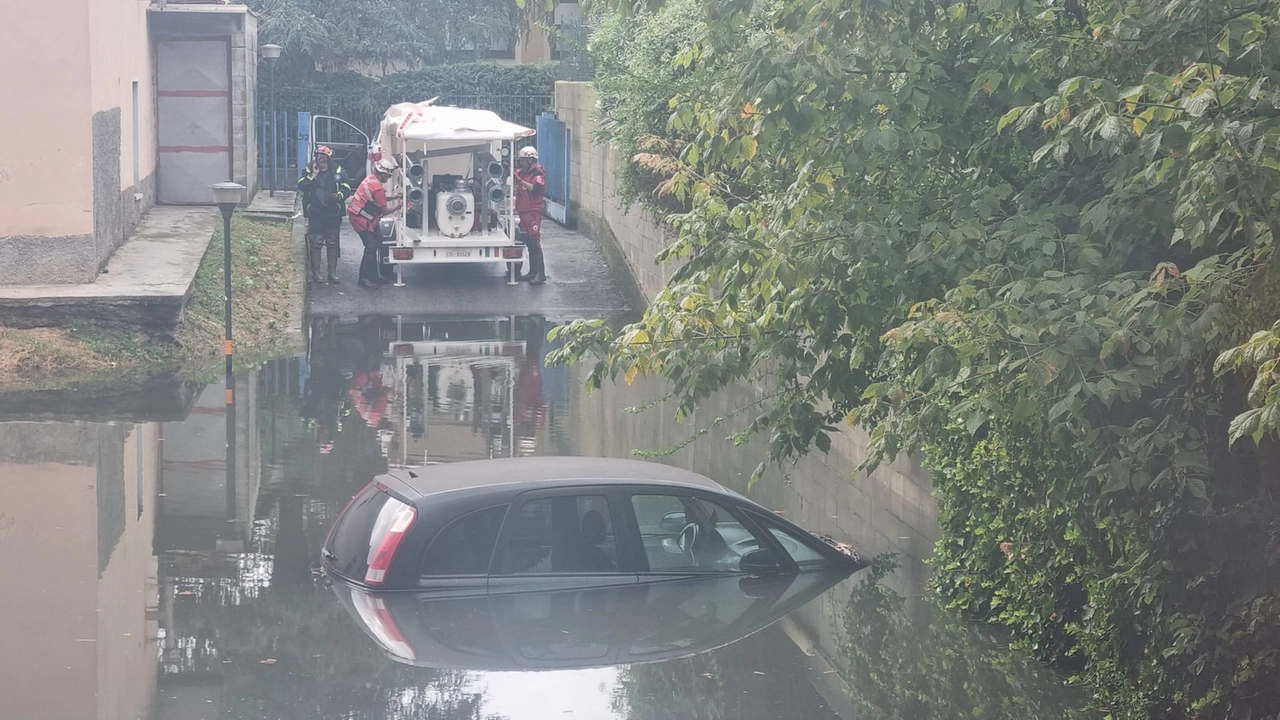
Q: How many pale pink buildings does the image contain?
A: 1